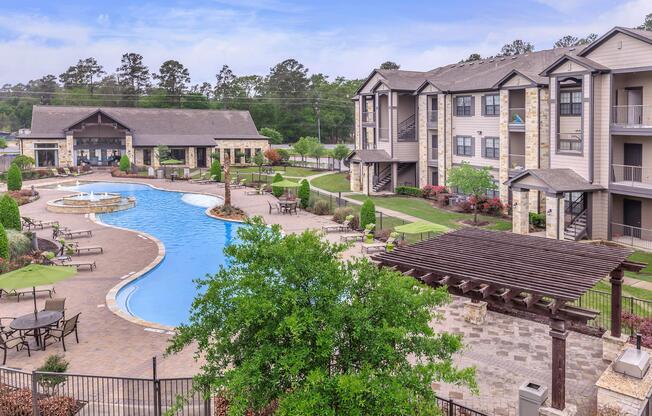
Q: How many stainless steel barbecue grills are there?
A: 1